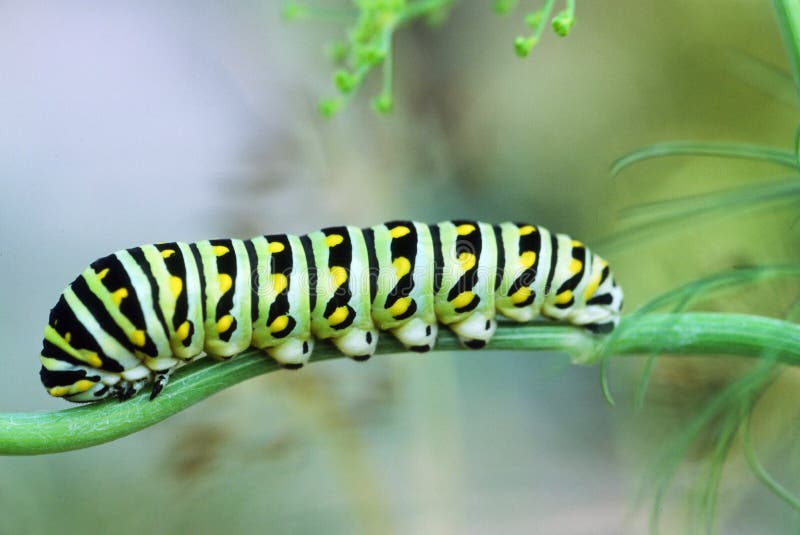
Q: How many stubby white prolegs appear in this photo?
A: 4